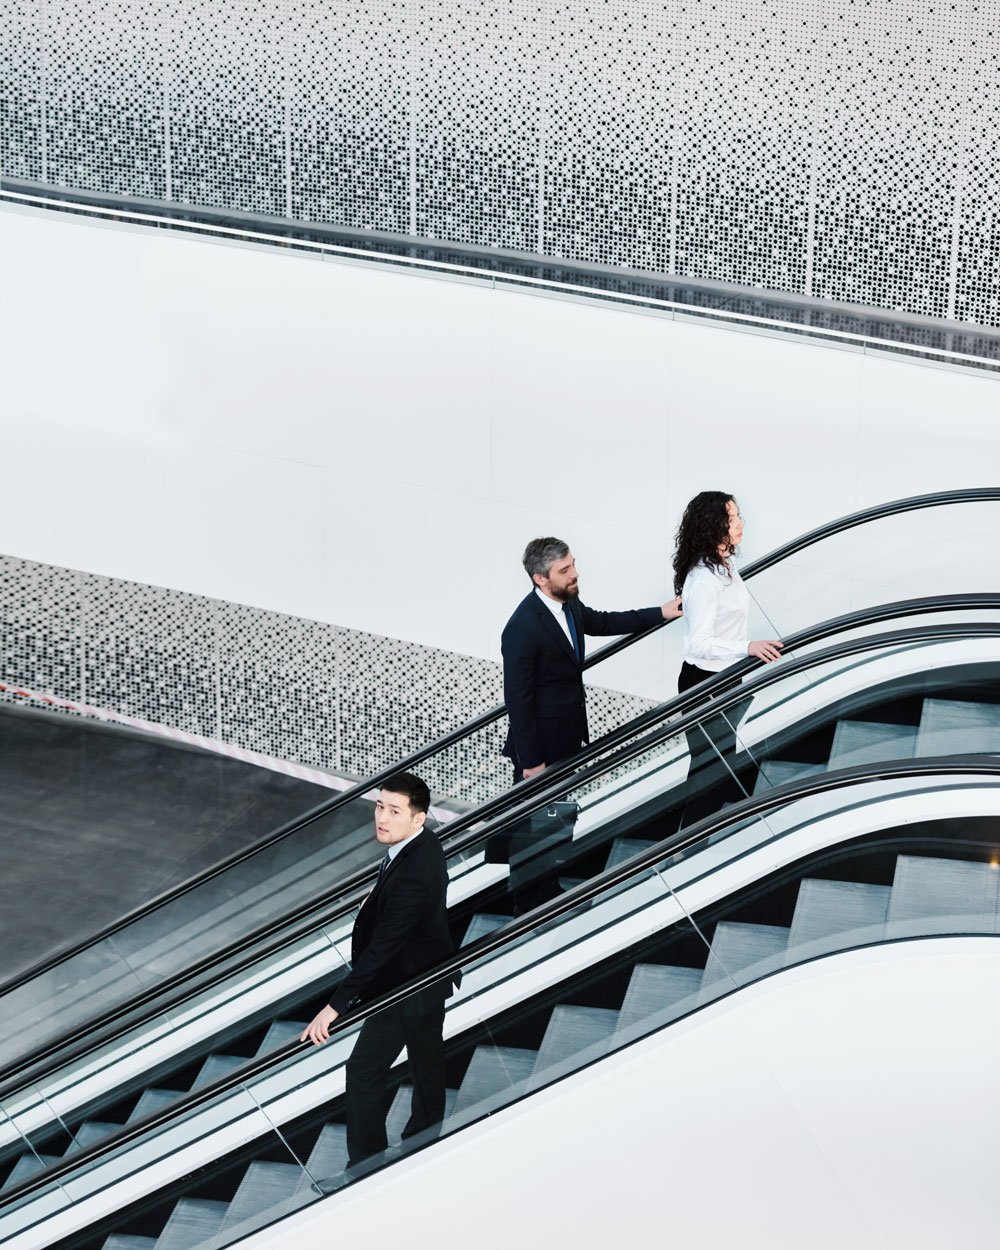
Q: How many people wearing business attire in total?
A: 3